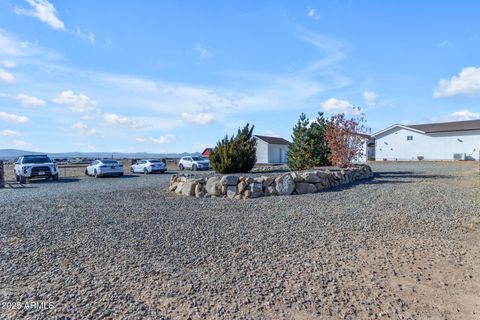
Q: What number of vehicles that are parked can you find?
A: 4